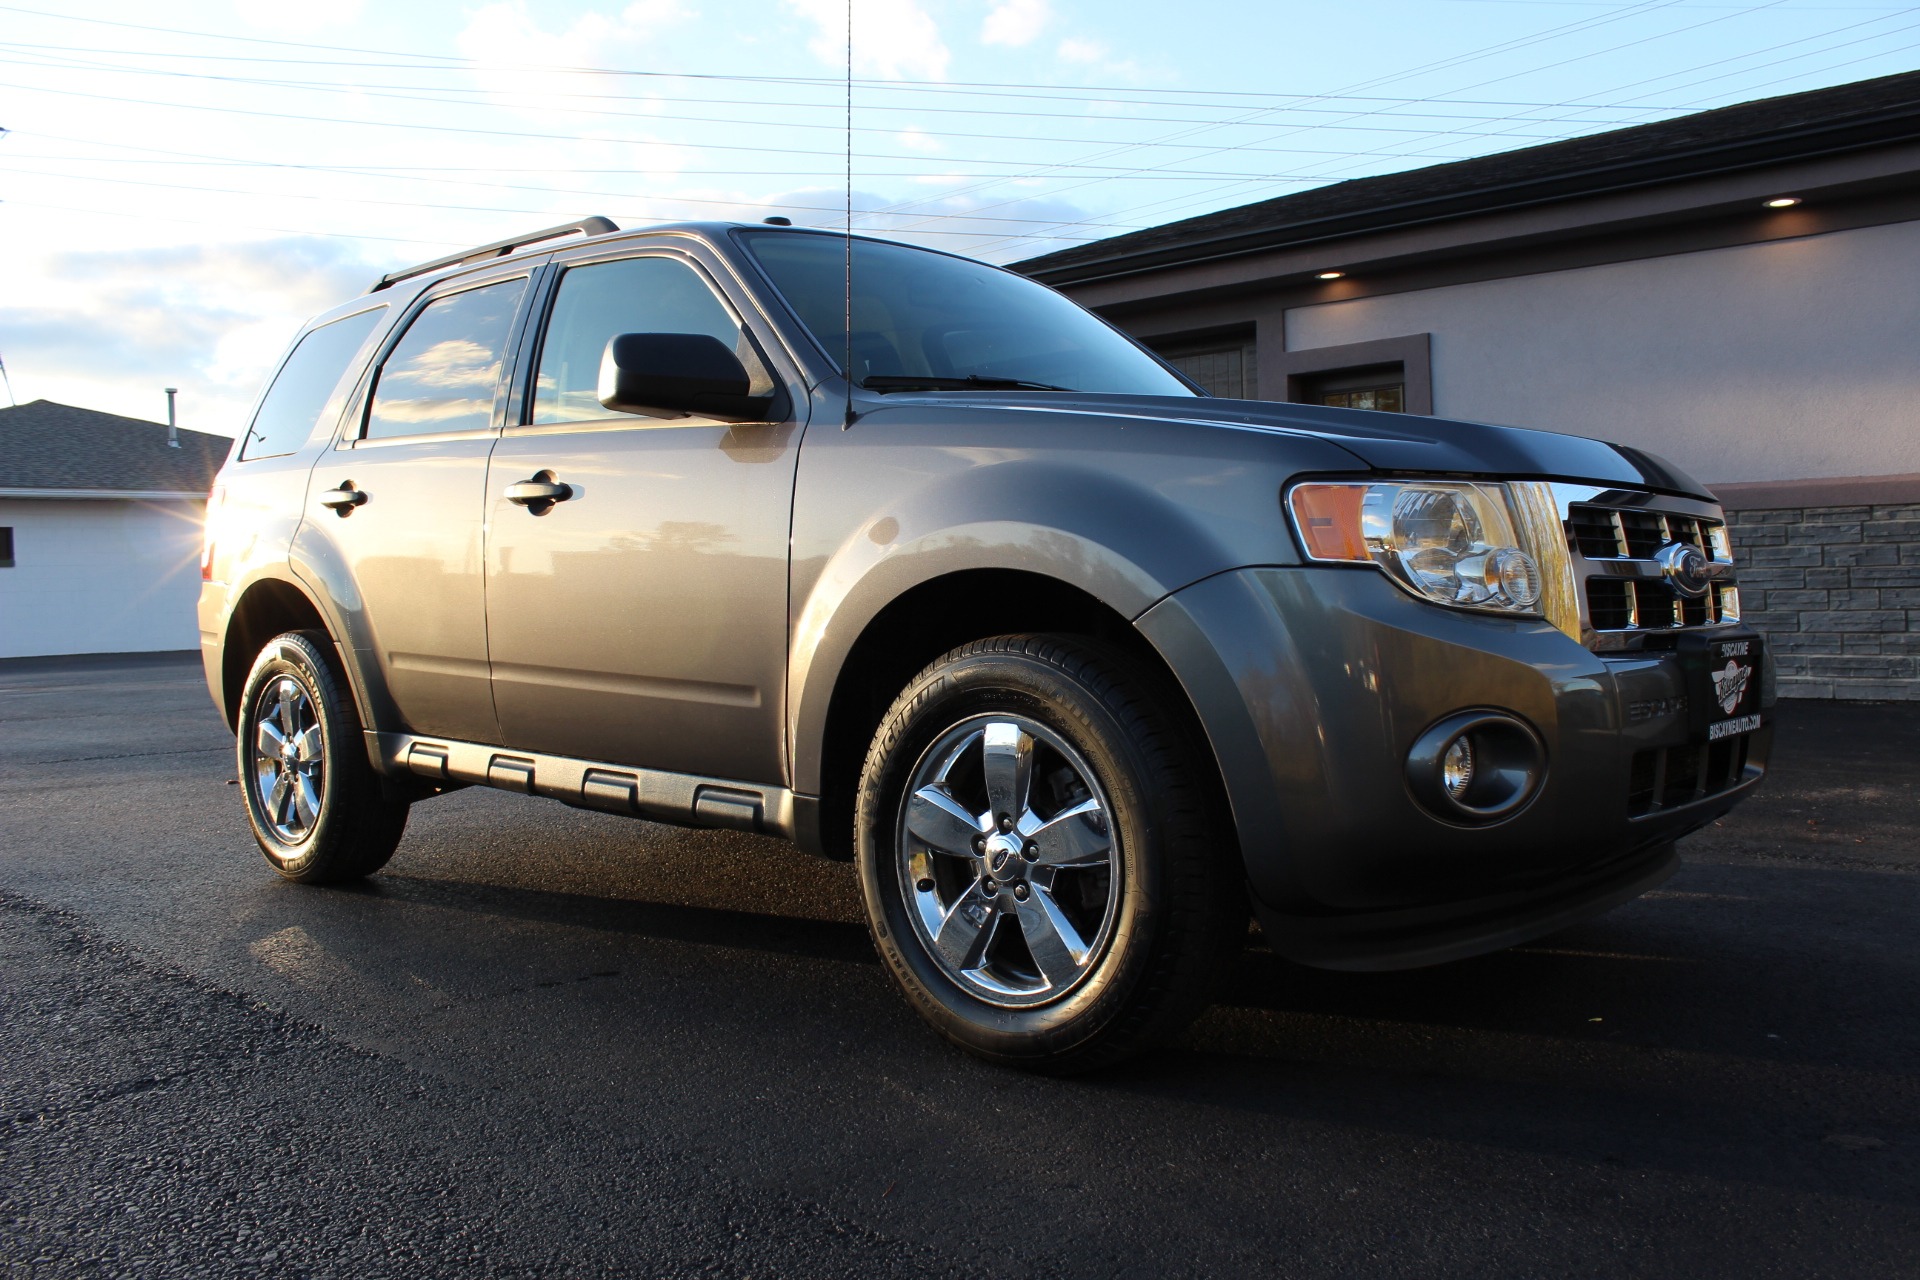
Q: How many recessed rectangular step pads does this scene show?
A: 4